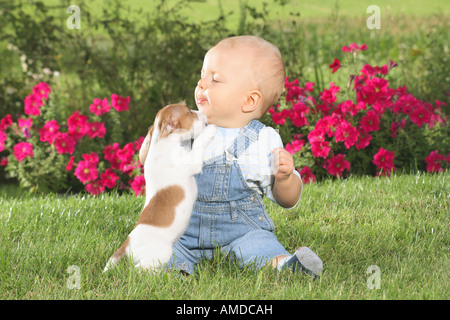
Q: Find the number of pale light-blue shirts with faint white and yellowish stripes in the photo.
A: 1